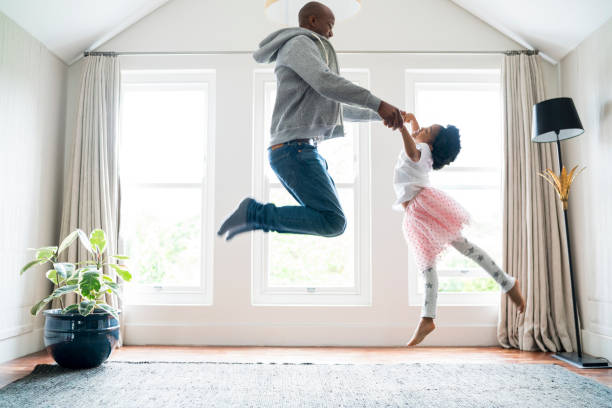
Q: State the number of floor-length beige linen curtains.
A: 2